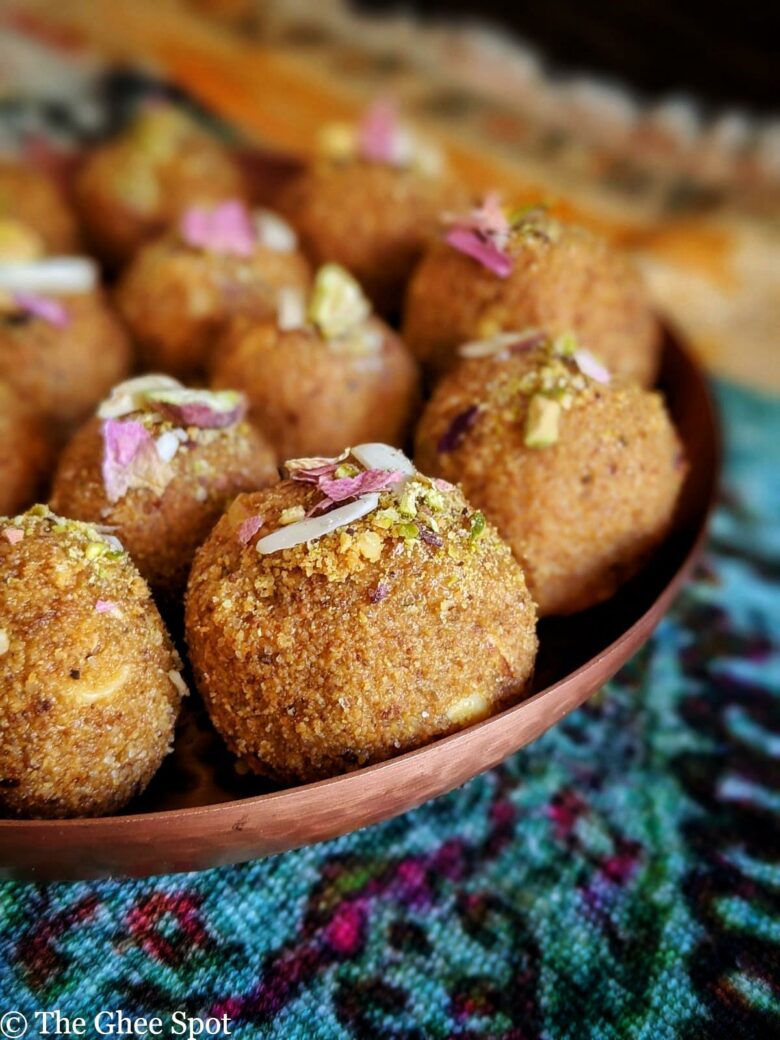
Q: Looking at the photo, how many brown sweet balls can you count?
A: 12